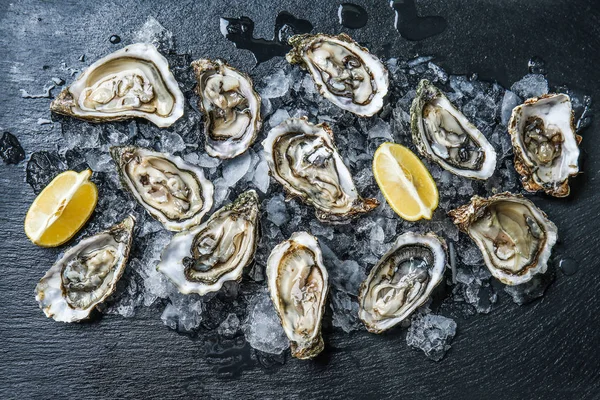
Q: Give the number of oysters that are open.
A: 12